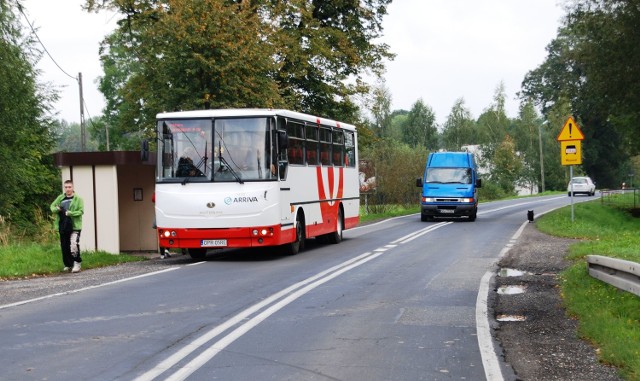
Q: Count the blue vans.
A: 1